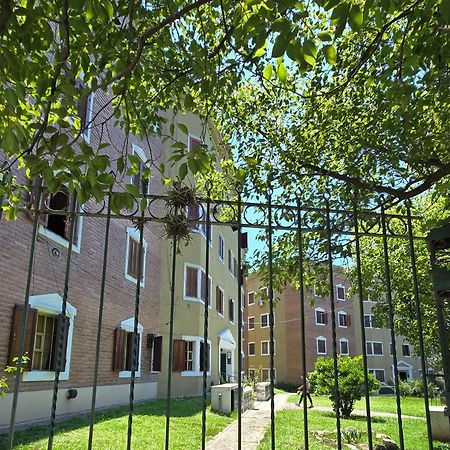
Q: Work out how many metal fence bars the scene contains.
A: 13